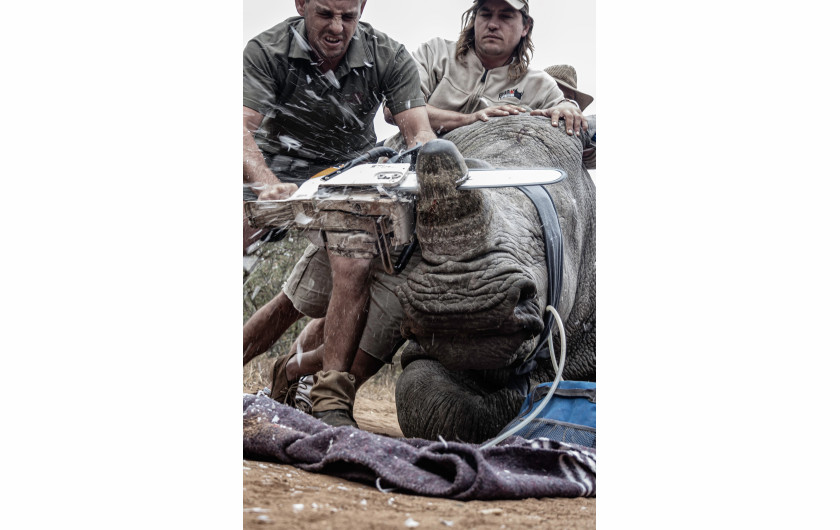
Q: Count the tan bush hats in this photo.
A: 1